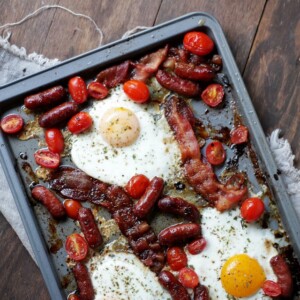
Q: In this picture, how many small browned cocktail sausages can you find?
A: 13